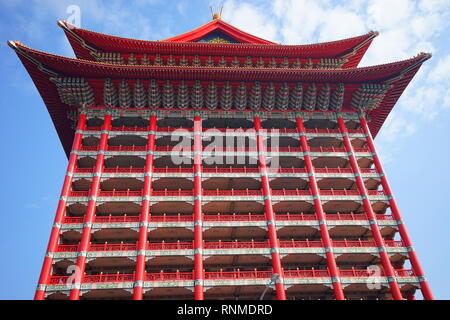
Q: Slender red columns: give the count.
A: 8